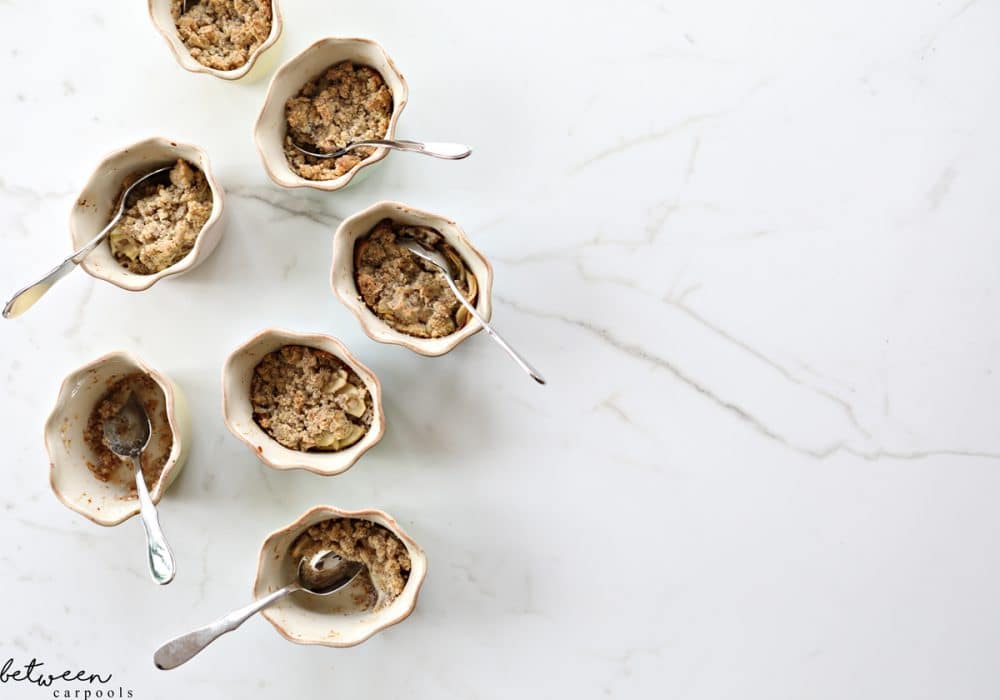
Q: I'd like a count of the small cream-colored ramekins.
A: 7